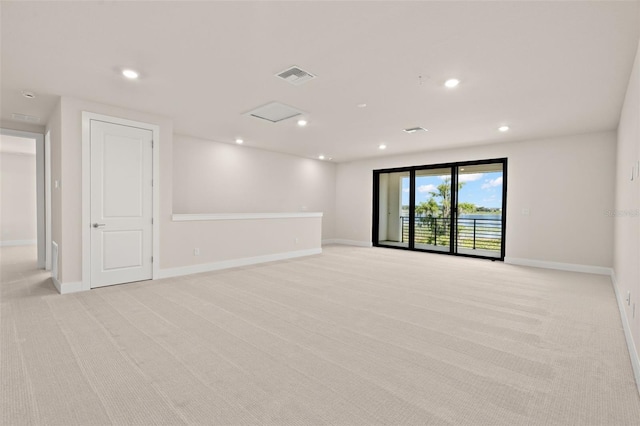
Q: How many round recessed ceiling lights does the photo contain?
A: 7